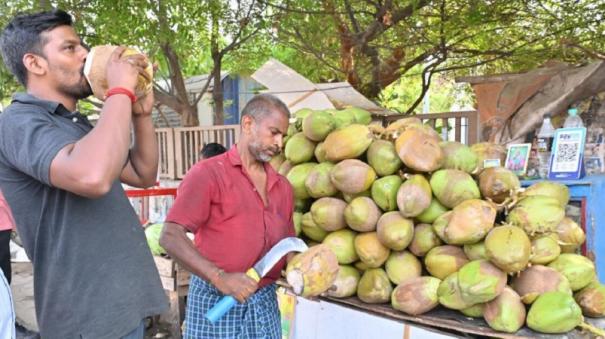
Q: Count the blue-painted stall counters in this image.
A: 1